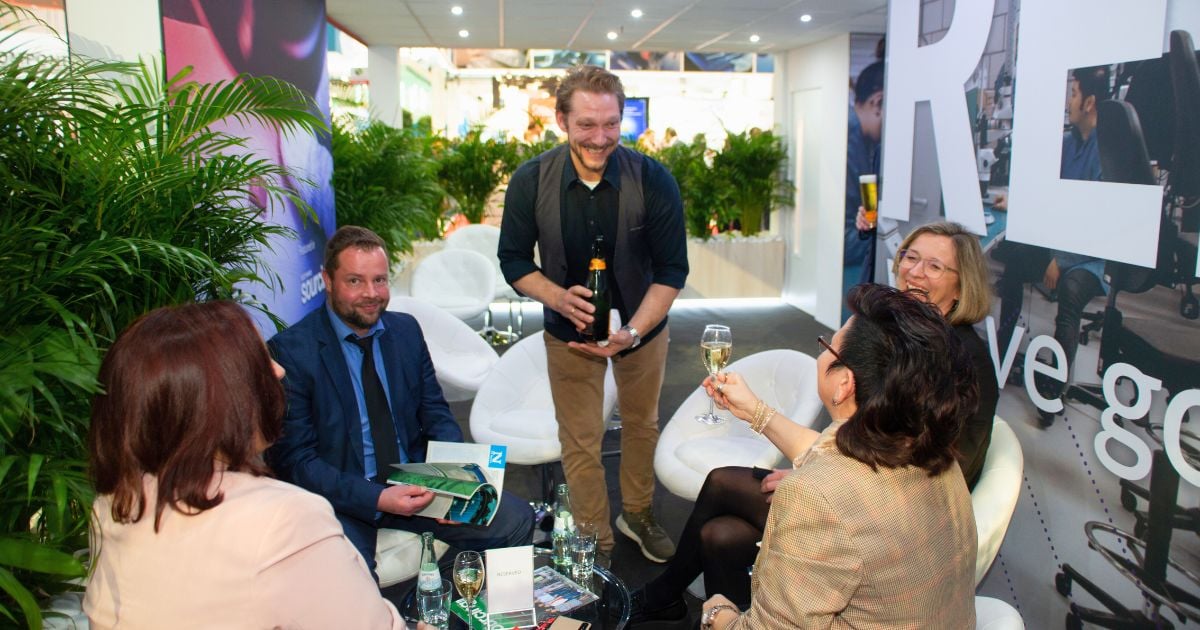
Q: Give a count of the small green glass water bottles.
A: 2